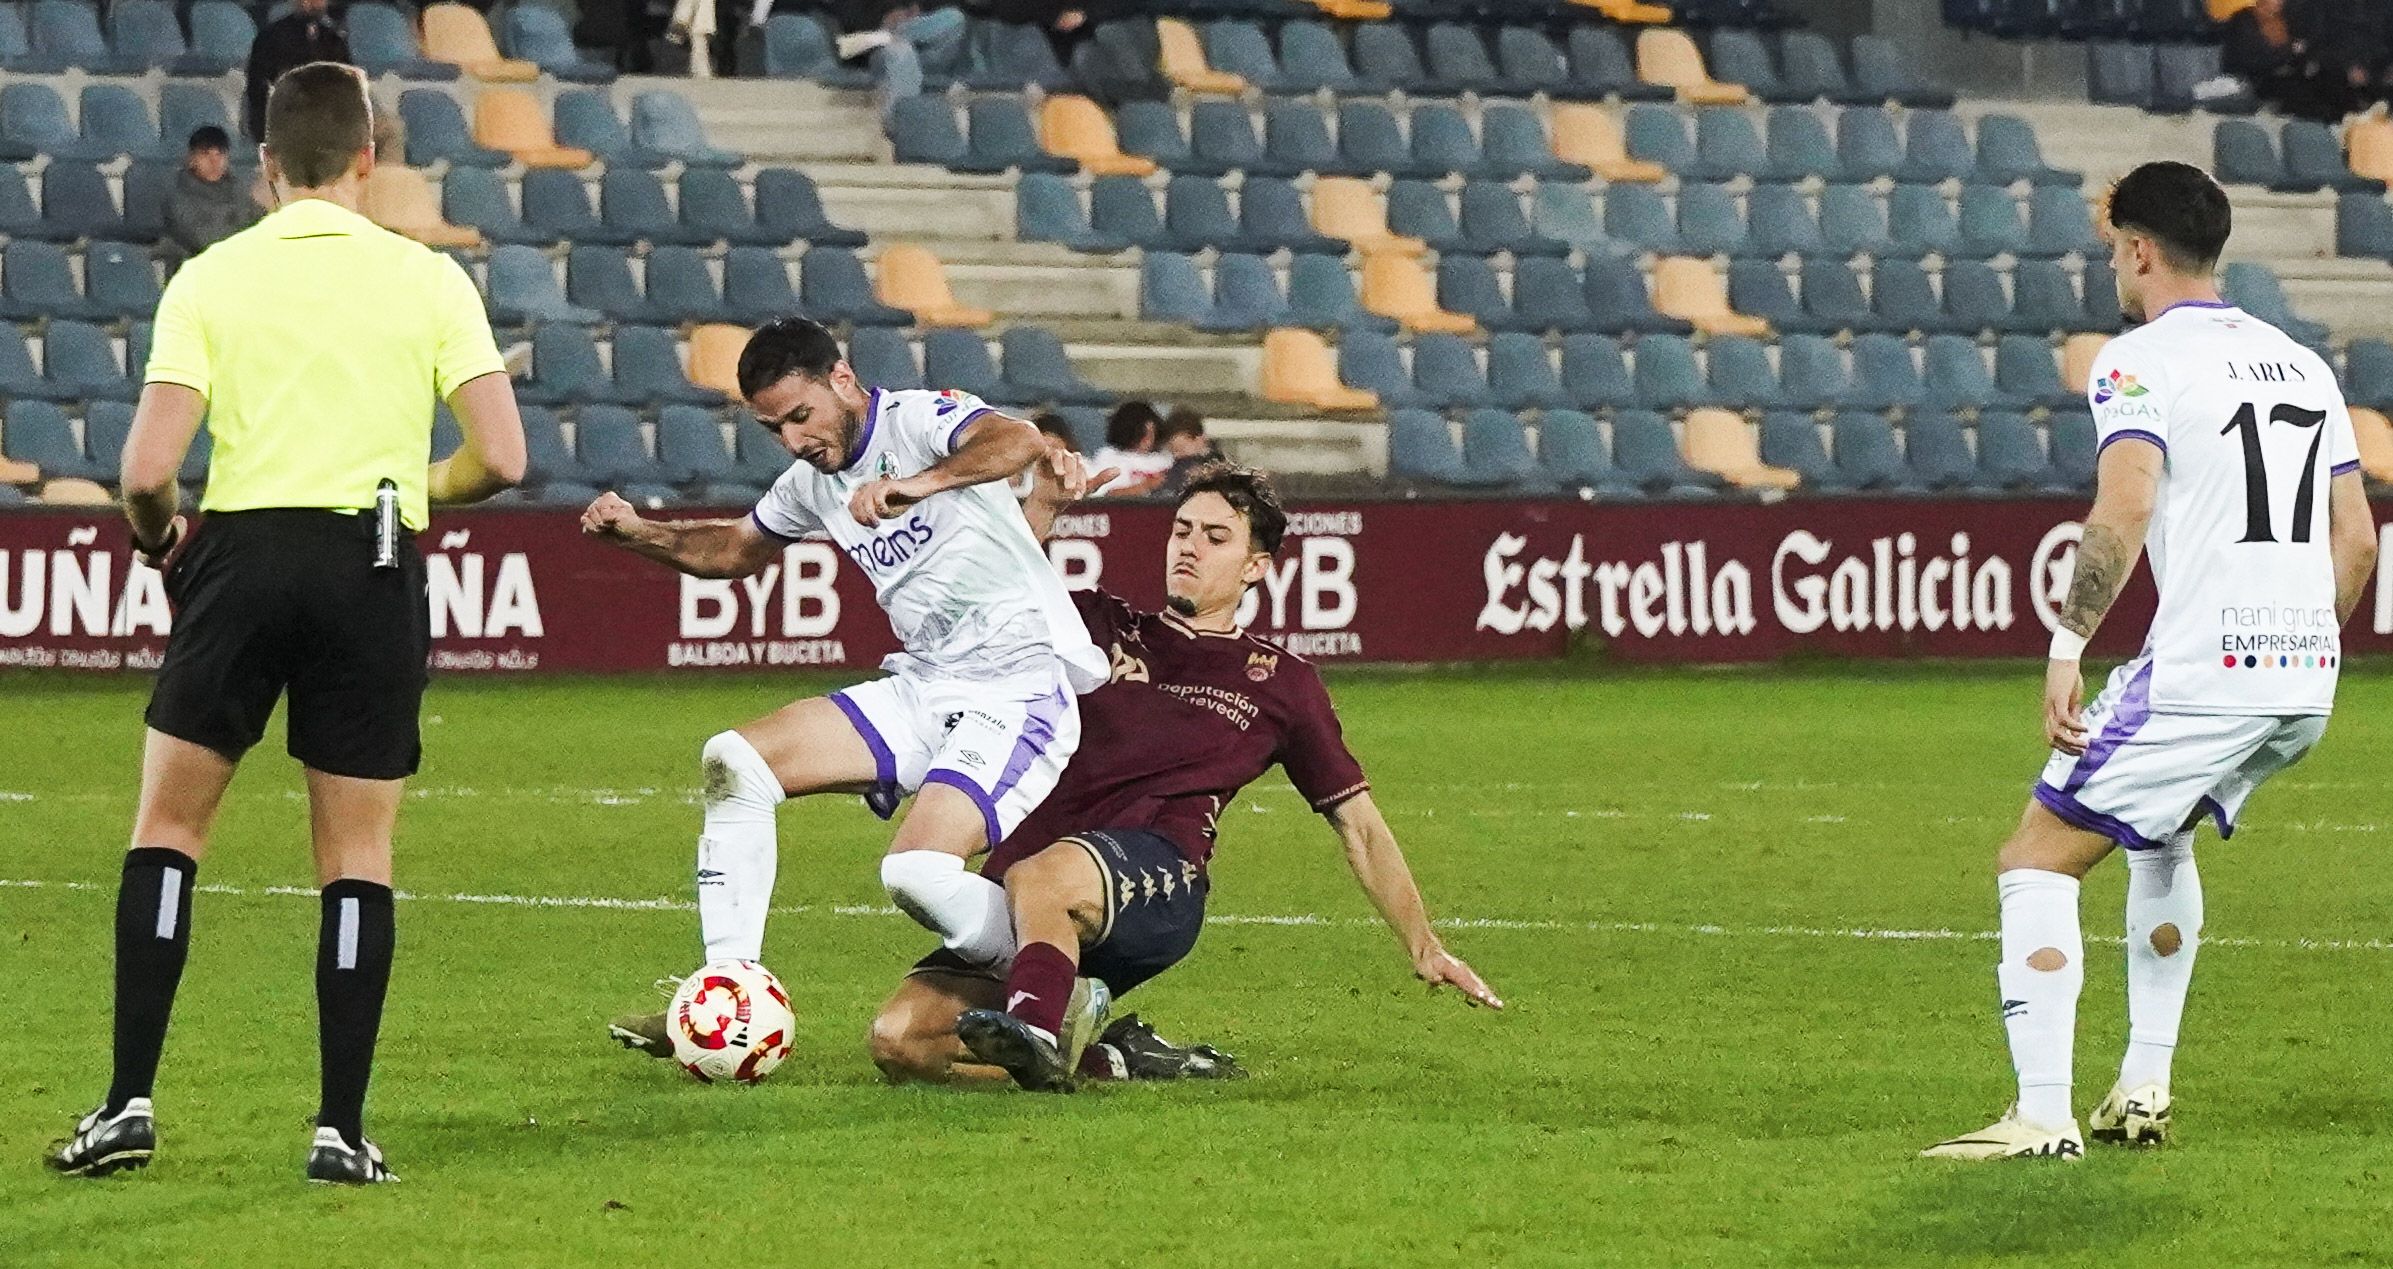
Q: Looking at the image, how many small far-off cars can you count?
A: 0